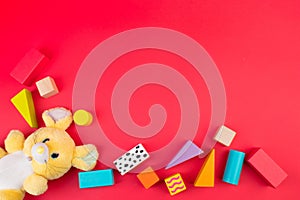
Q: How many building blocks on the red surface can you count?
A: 13